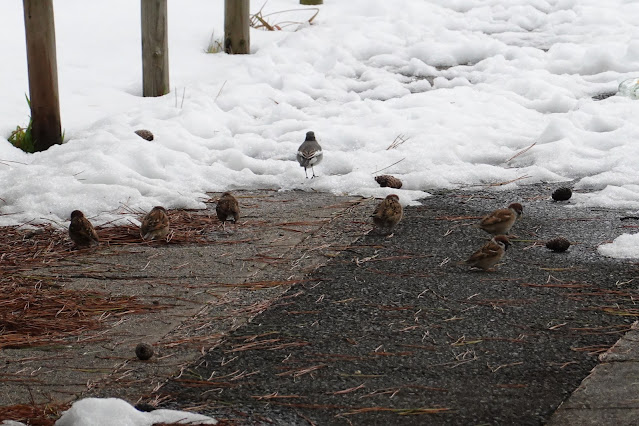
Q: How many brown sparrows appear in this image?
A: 6